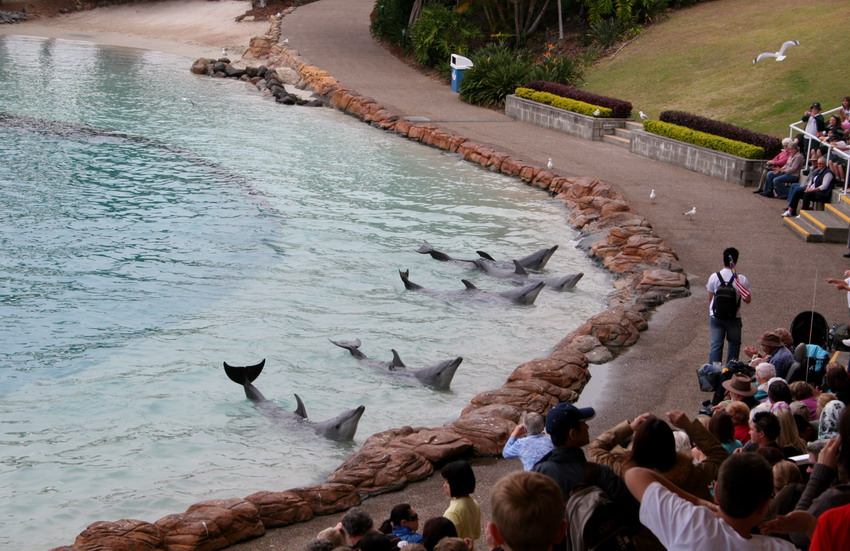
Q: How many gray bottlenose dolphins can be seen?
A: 5